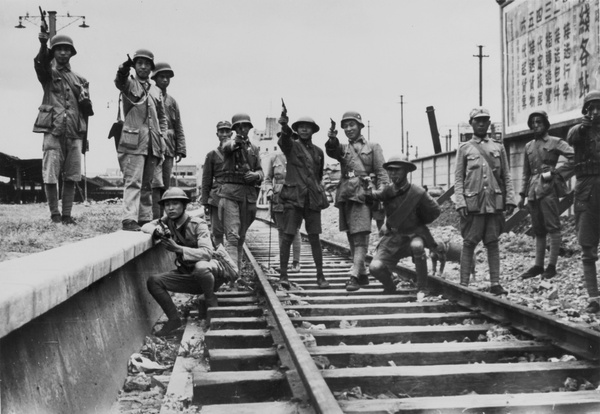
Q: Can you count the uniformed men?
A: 13